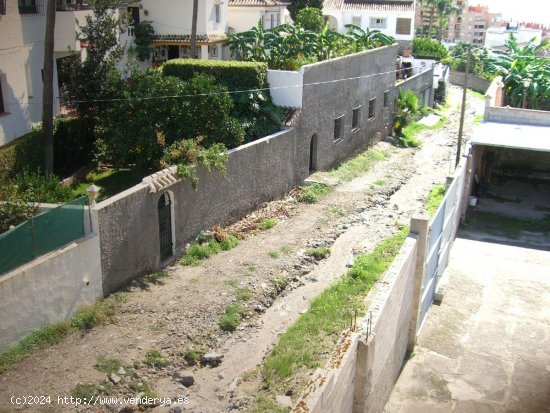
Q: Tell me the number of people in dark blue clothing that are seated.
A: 0